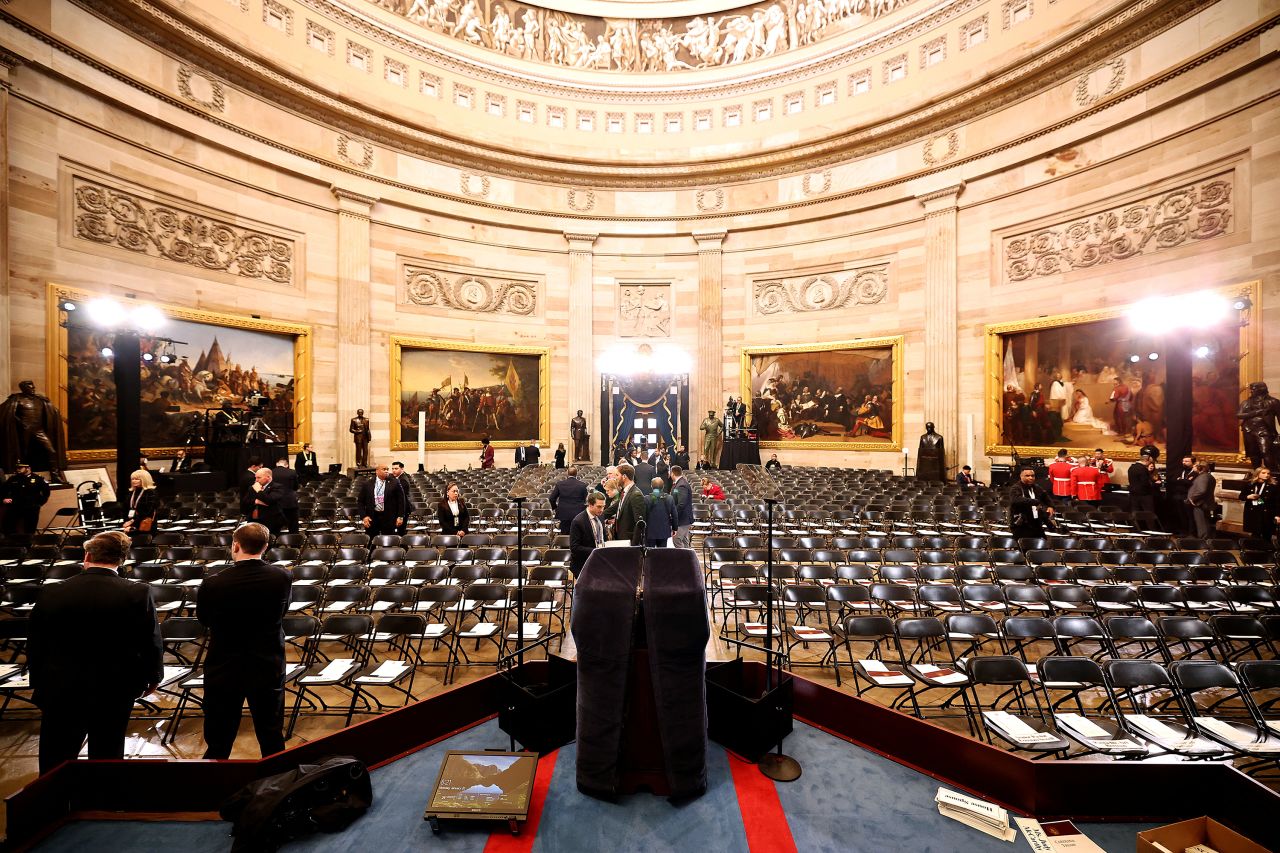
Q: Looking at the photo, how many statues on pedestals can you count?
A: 6